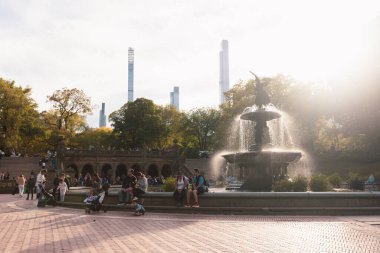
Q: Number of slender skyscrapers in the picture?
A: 4